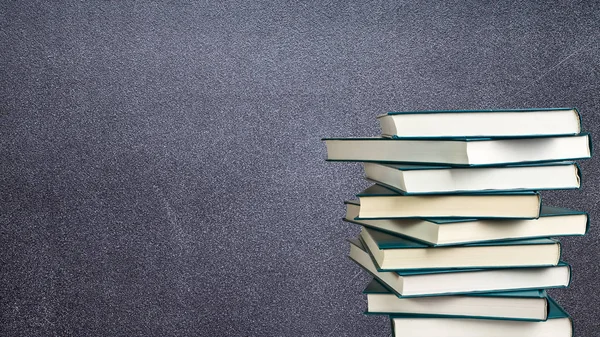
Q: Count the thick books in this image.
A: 9